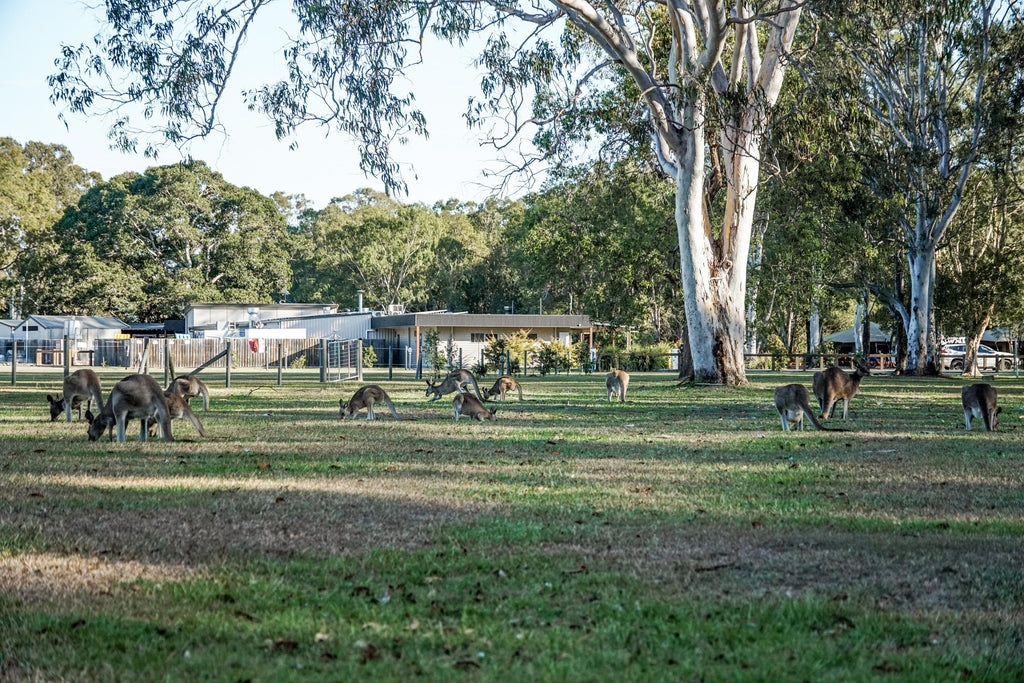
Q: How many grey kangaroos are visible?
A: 12